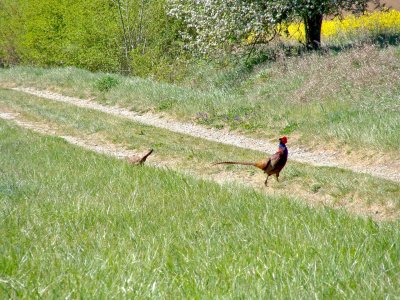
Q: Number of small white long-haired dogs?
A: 0